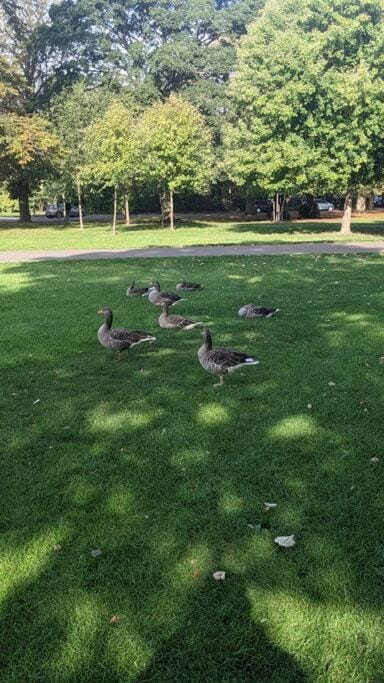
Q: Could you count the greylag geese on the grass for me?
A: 7